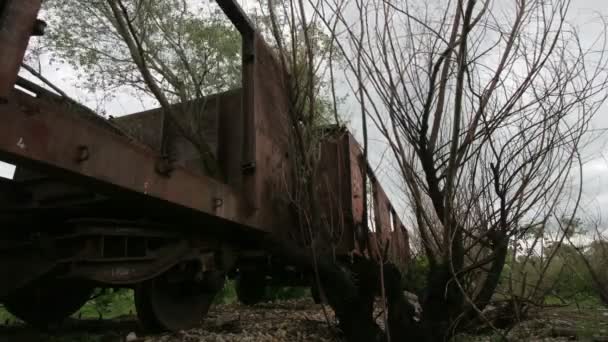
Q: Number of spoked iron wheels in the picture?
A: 0